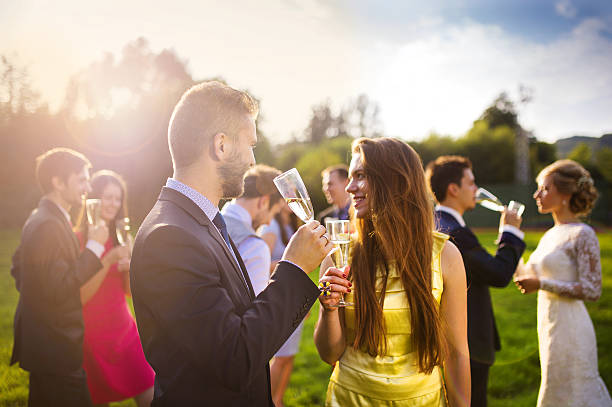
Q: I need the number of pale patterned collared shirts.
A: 1